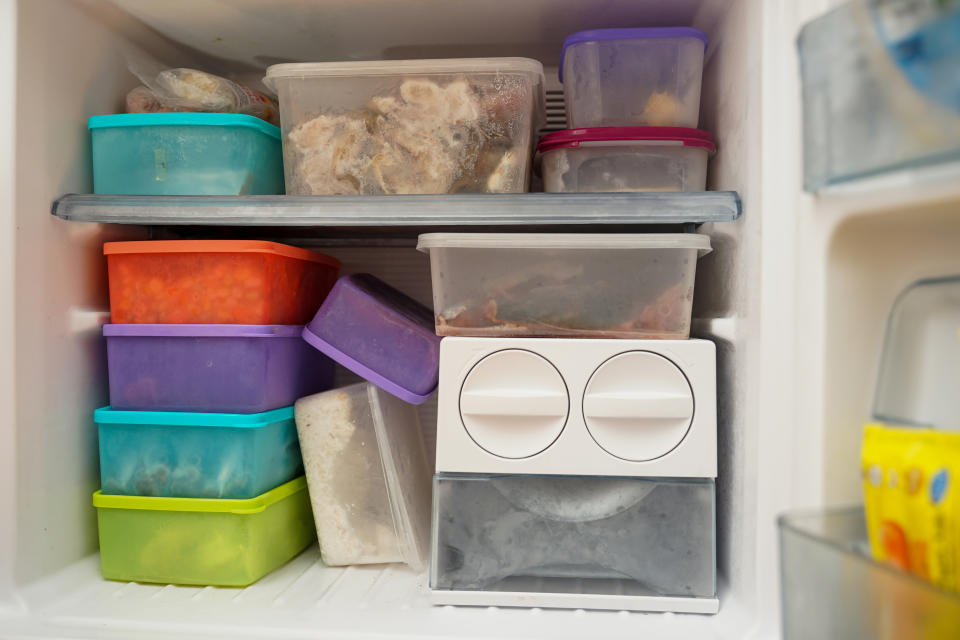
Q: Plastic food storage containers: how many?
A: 11